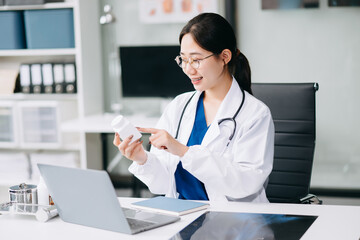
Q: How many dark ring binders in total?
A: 5